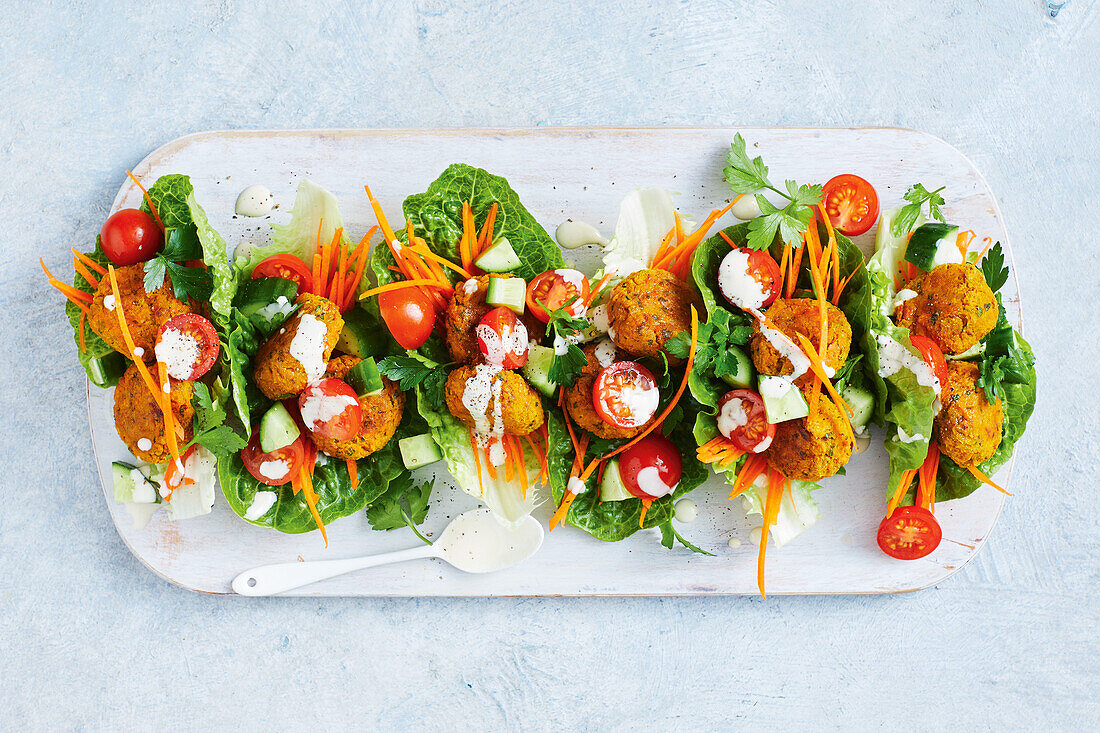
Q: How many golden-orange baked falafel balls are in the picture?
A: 12